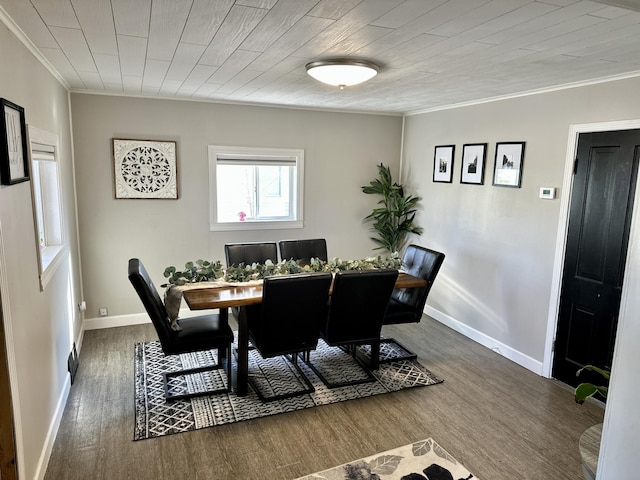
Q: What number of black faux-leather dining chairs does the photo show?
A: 6